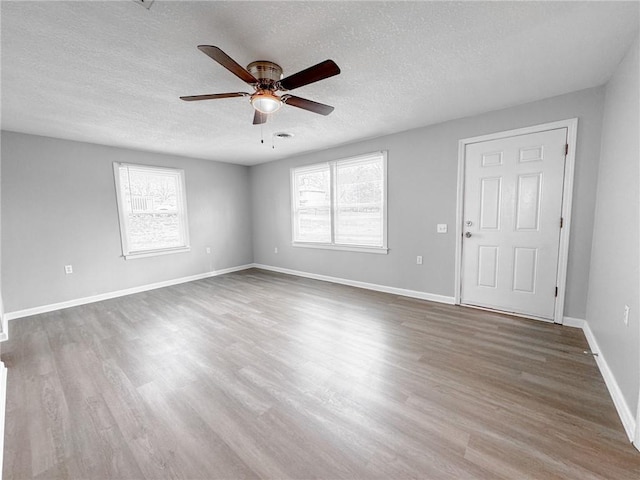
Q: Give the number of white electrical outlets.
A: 5